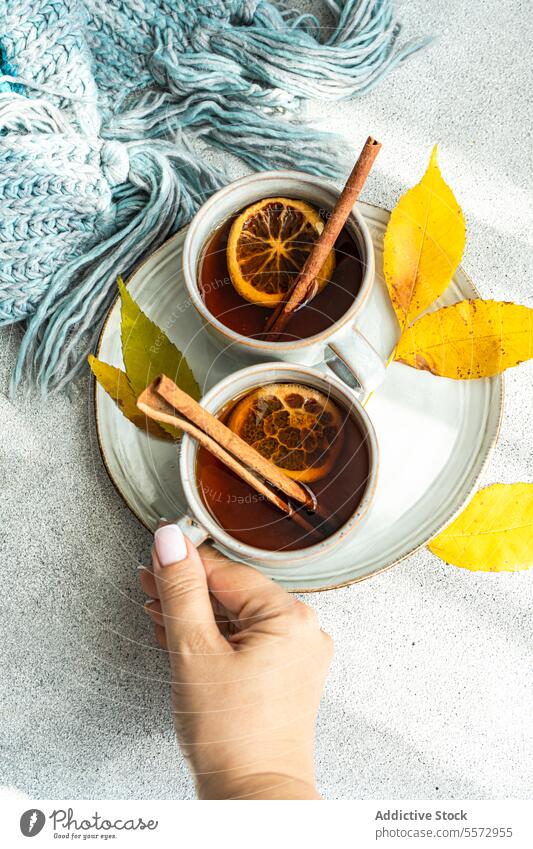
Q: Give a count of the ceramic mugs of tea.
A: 2